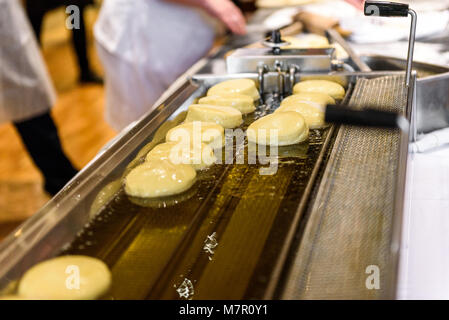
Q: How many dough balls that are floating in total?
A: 11